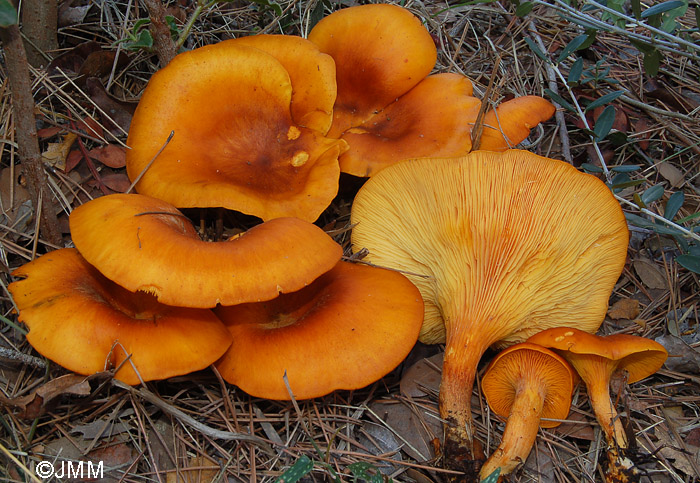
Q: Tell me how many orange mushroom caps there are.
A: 11